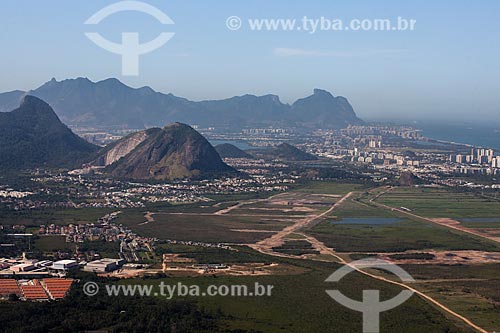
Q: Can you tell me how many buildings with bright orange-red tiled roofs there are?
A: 3